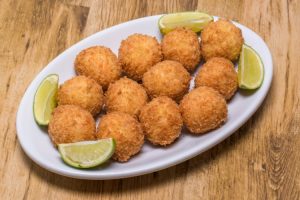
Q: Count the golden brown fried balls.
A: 12